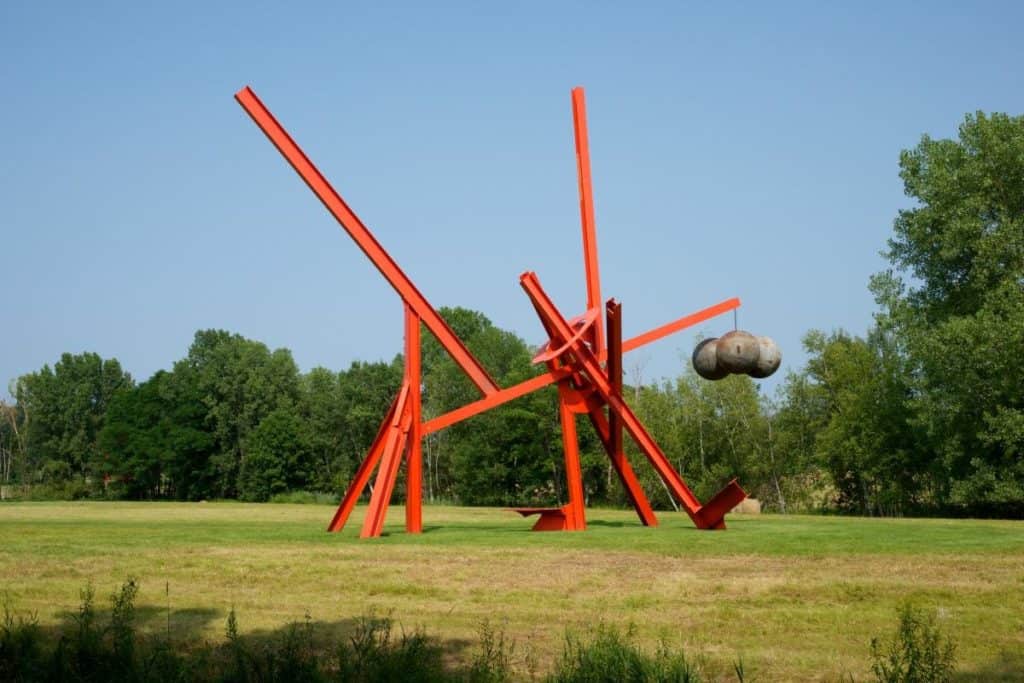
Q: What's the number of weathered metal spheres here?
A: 3